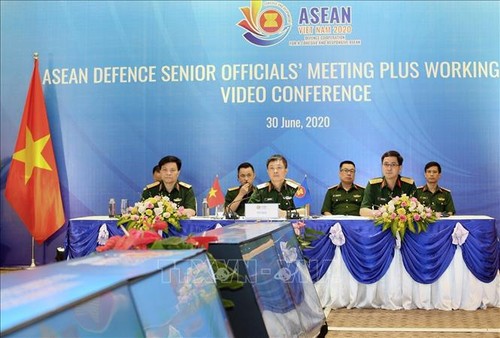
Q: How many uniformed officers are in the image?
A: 7